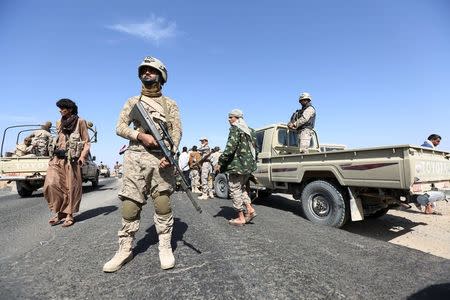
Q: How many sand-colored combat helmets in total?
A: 2